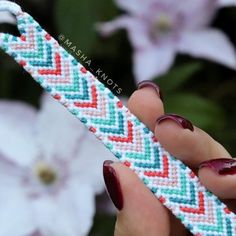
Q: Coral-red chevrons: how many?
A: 5